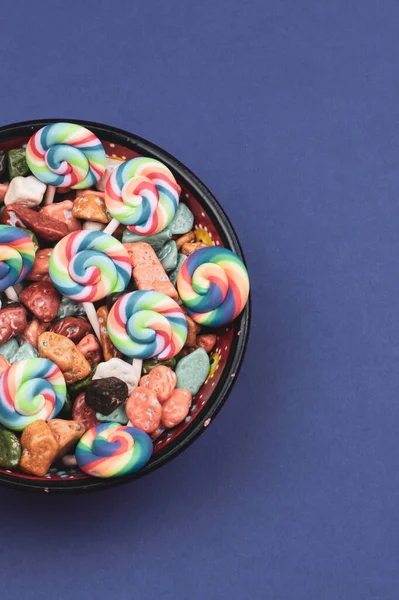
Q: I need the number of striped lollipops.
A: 8